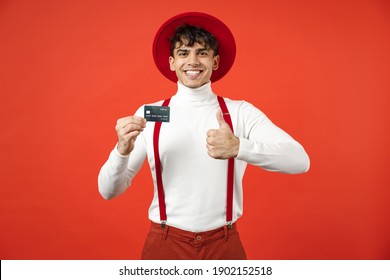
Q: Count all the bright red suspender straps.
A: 2